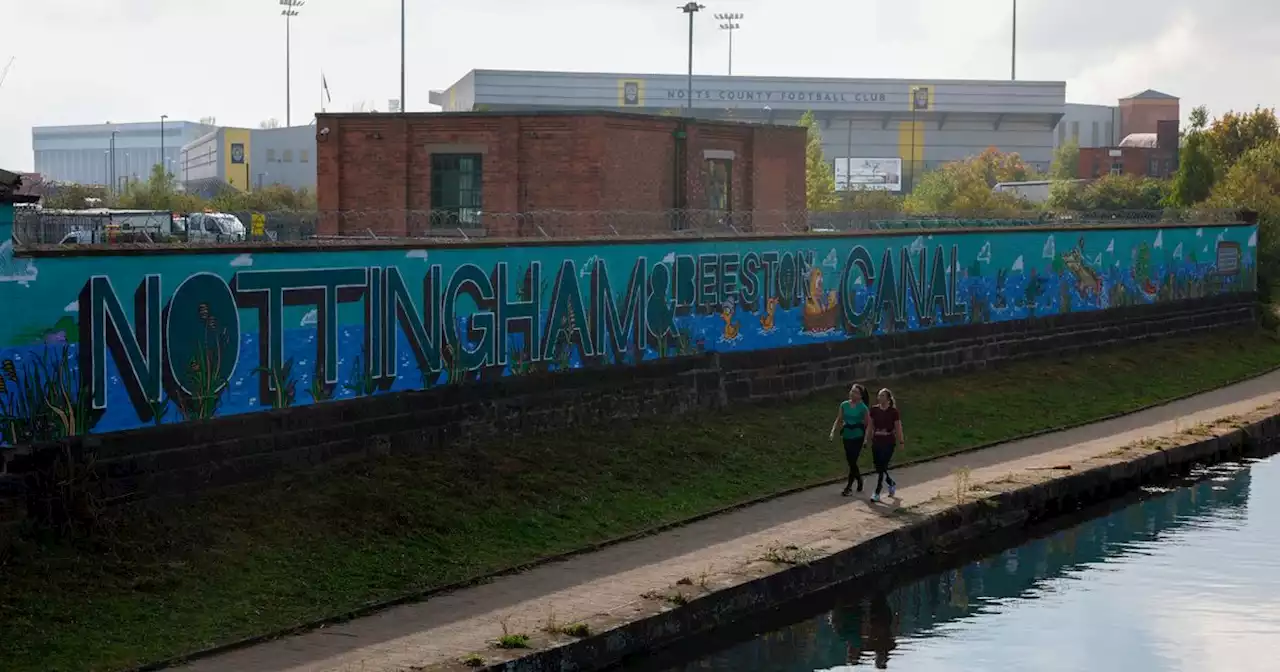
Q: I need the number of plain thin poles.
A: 2